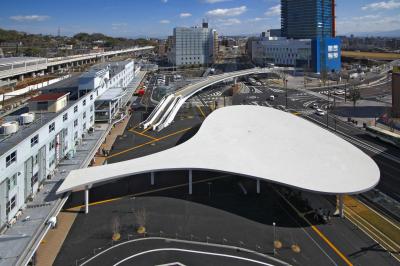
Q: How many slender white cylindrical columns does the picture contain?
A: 5